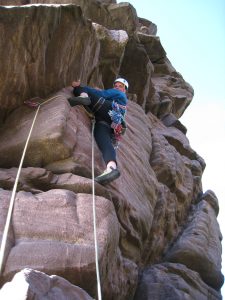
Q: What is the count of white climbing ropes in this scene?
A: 2